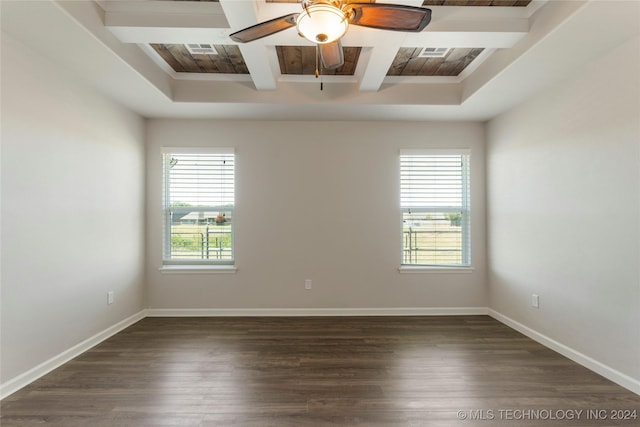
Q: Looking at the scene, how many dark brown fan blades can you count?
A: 3